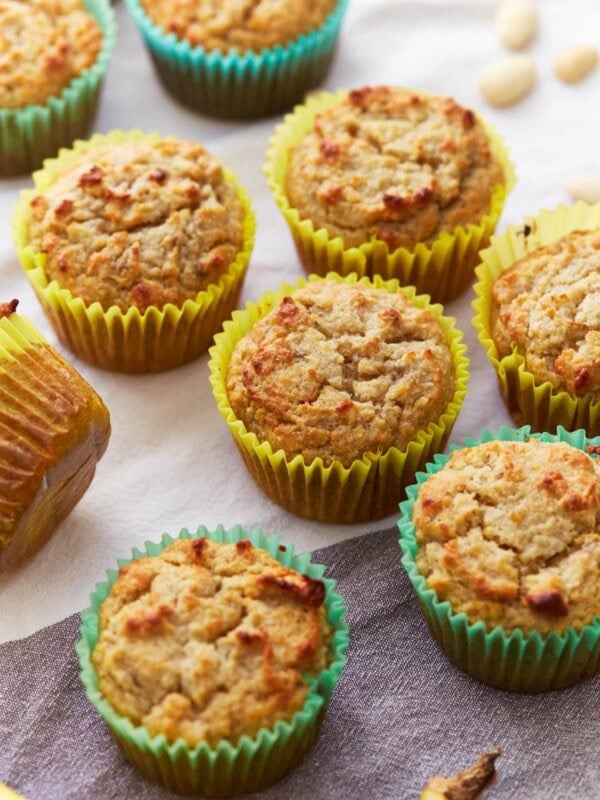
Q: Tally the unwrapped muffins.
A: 0